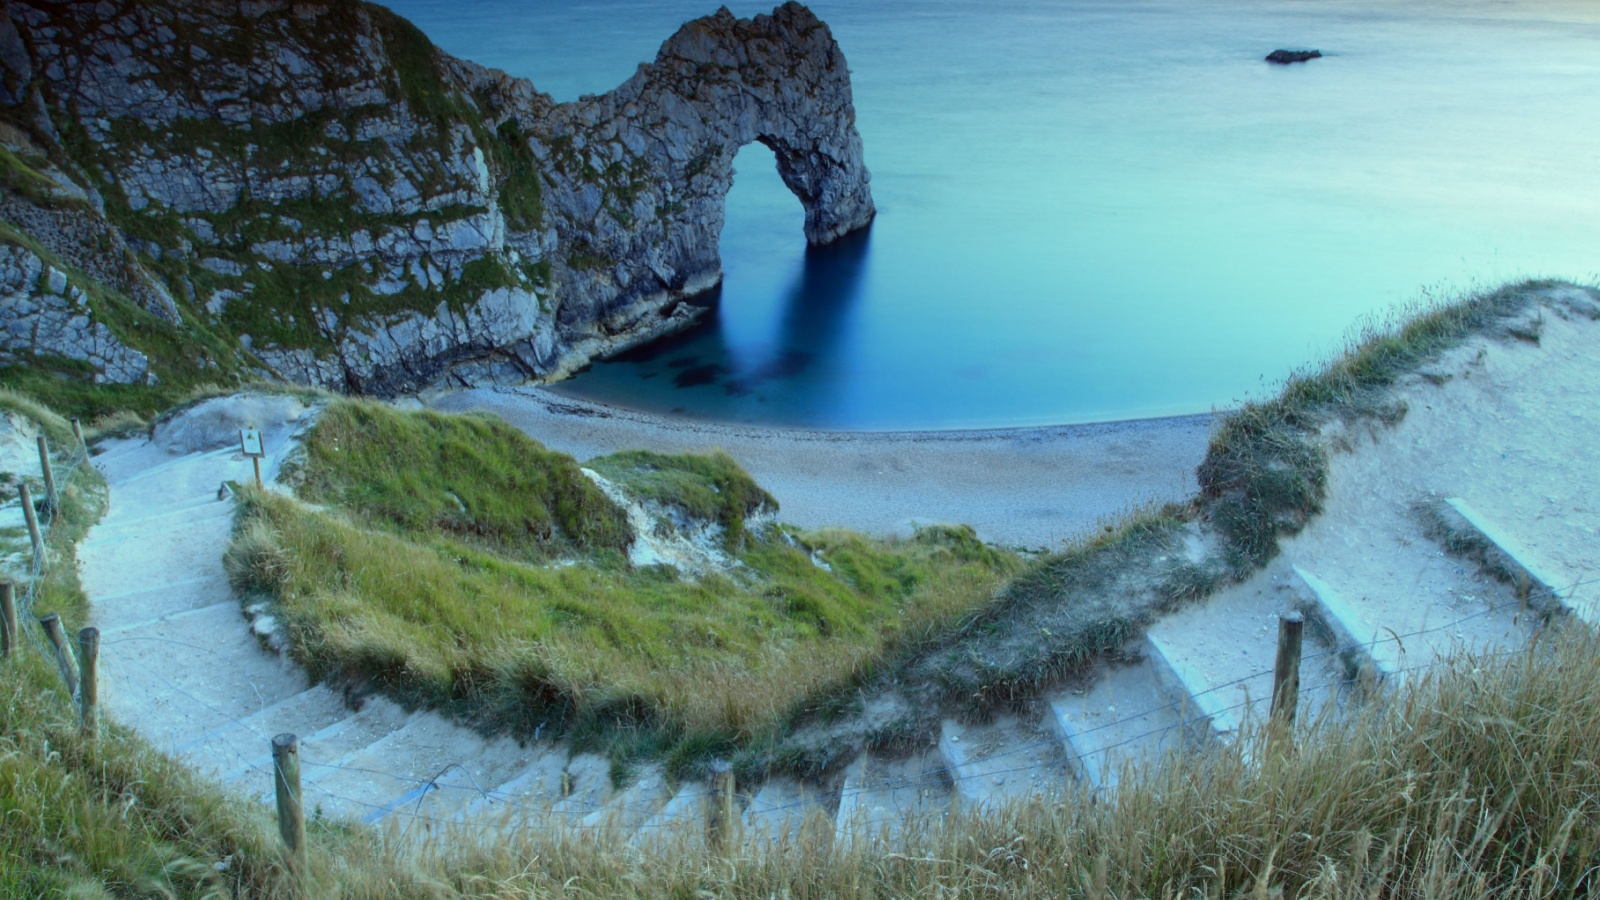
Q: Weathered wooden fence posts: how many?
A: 9